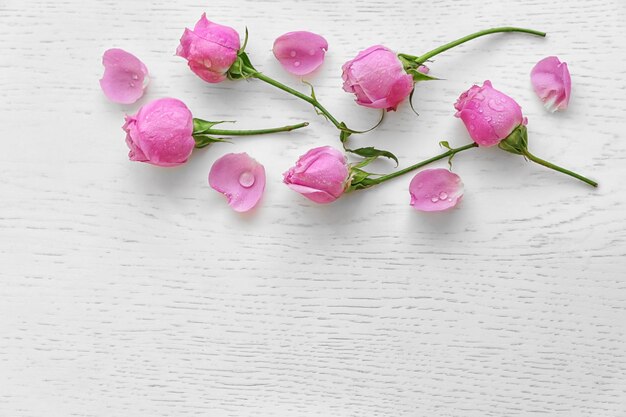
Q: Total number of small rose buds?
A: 5